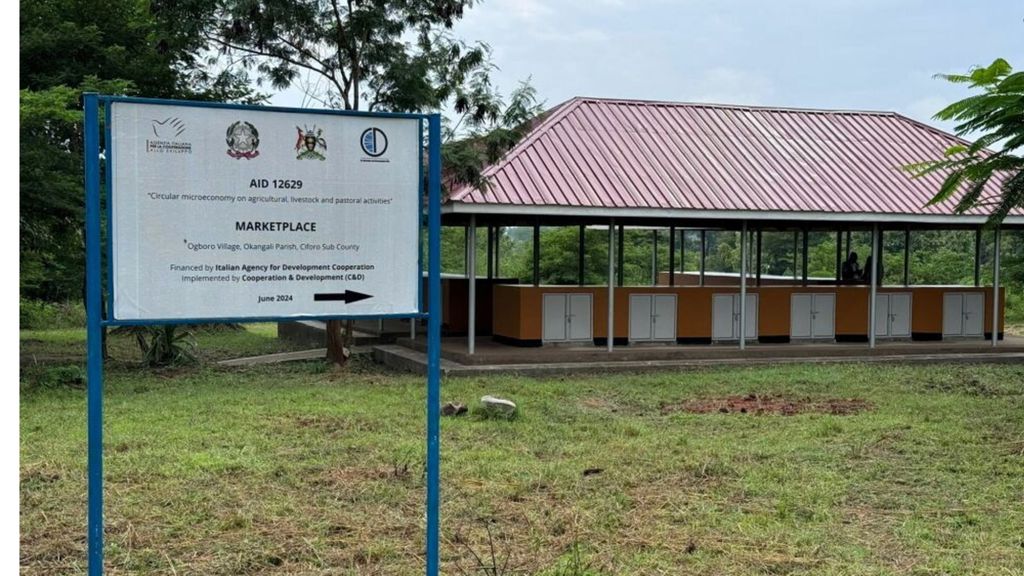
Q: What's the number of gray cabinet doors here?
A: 12